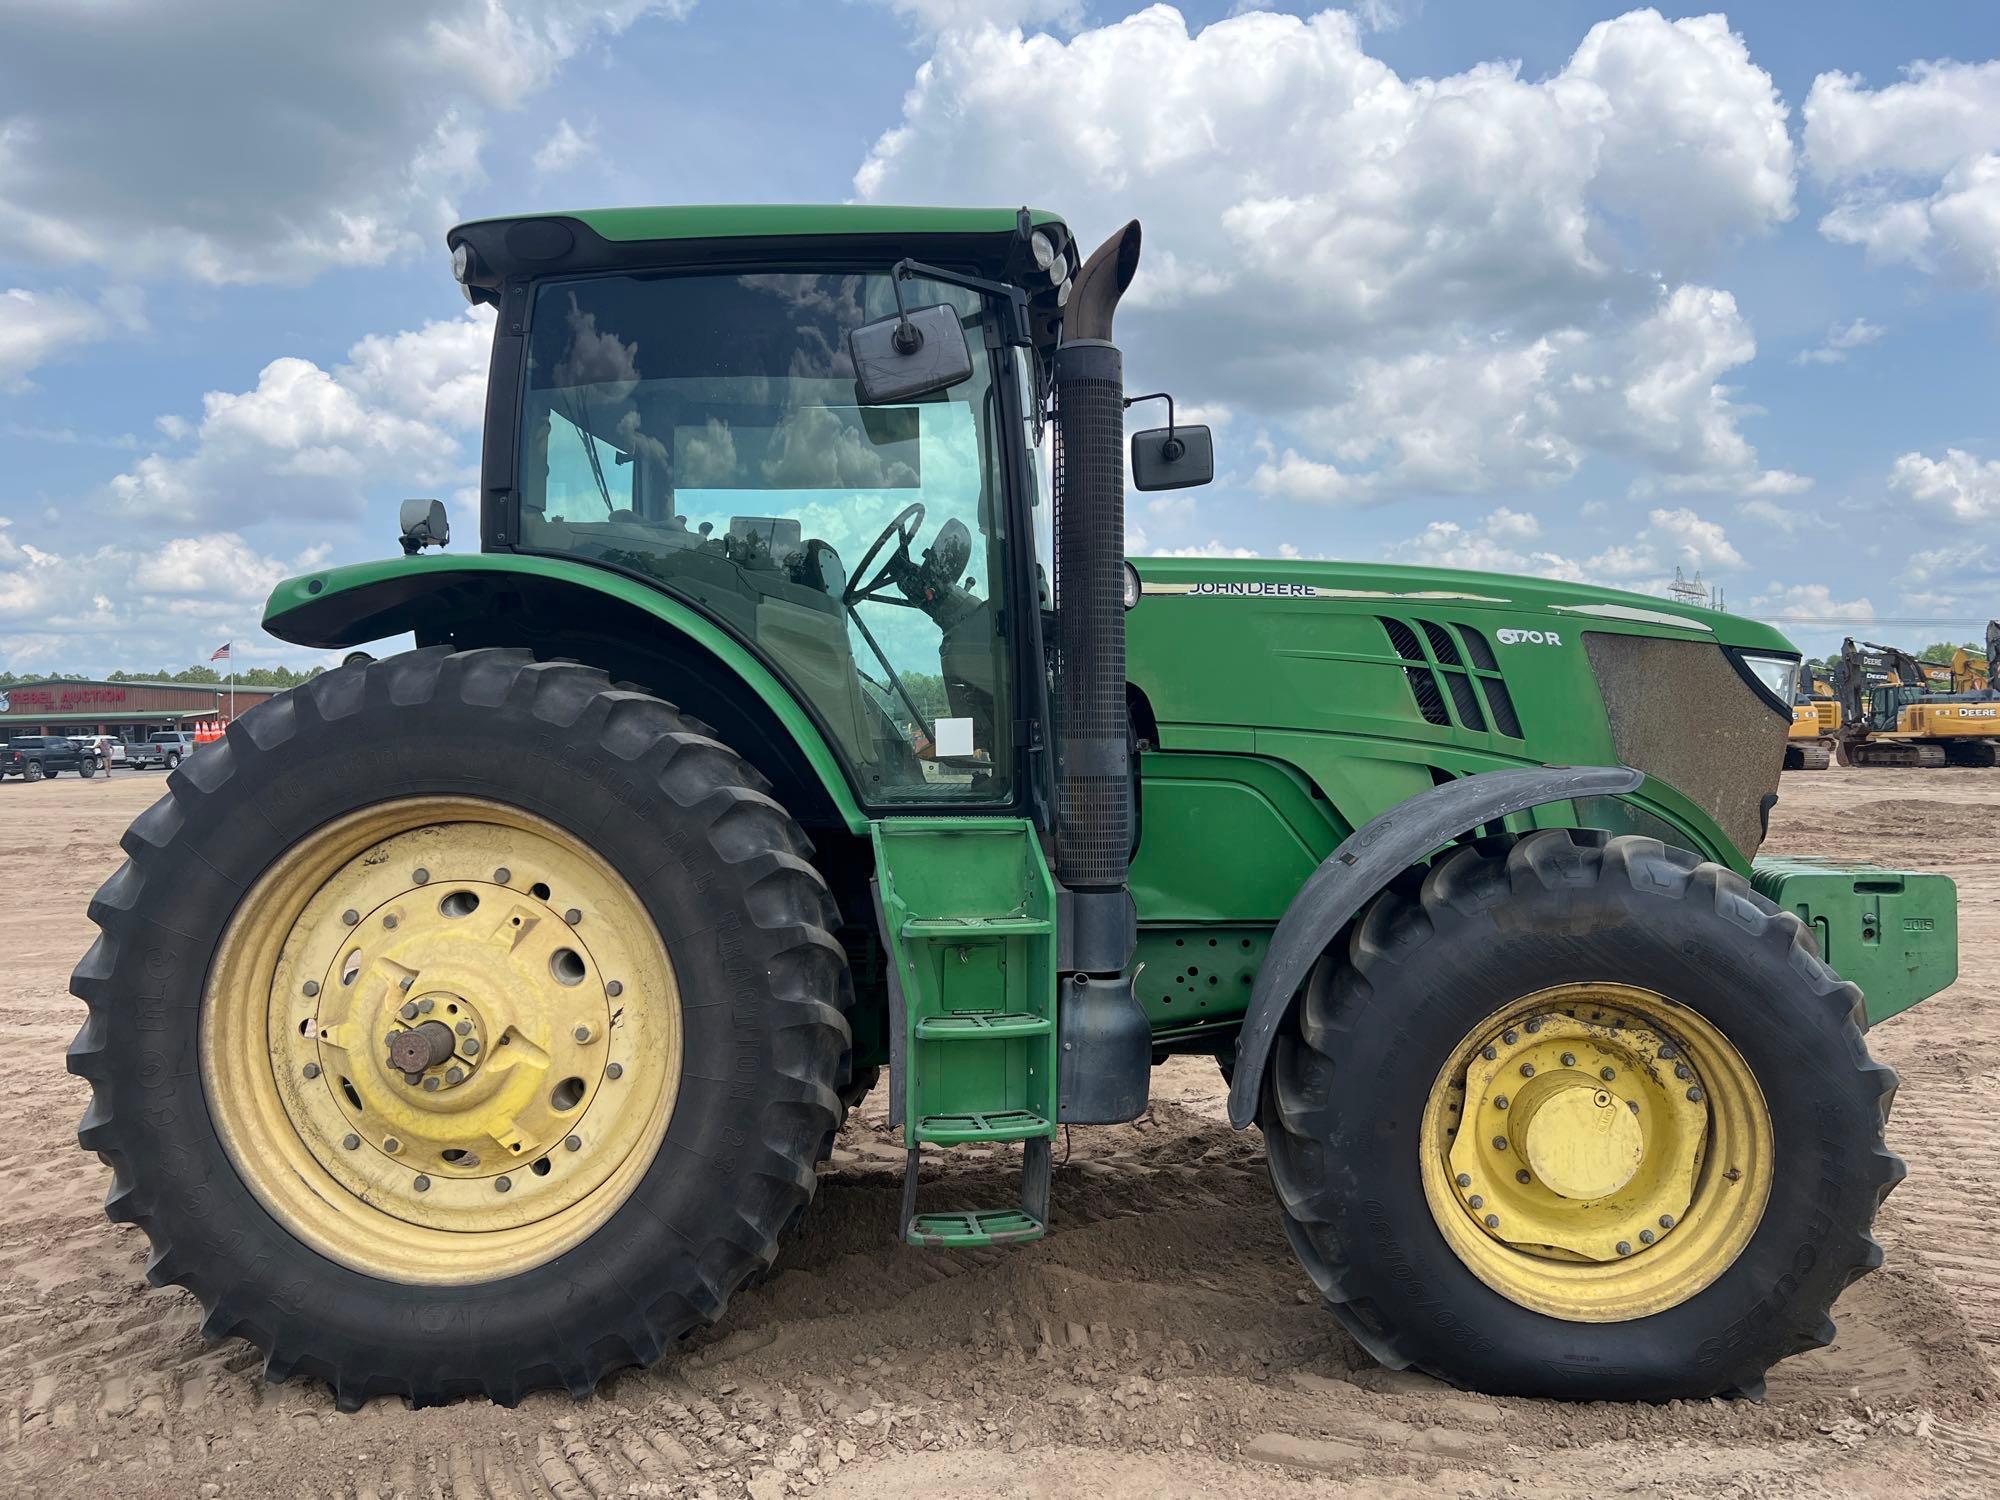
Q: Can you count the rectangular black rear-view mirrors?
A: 2